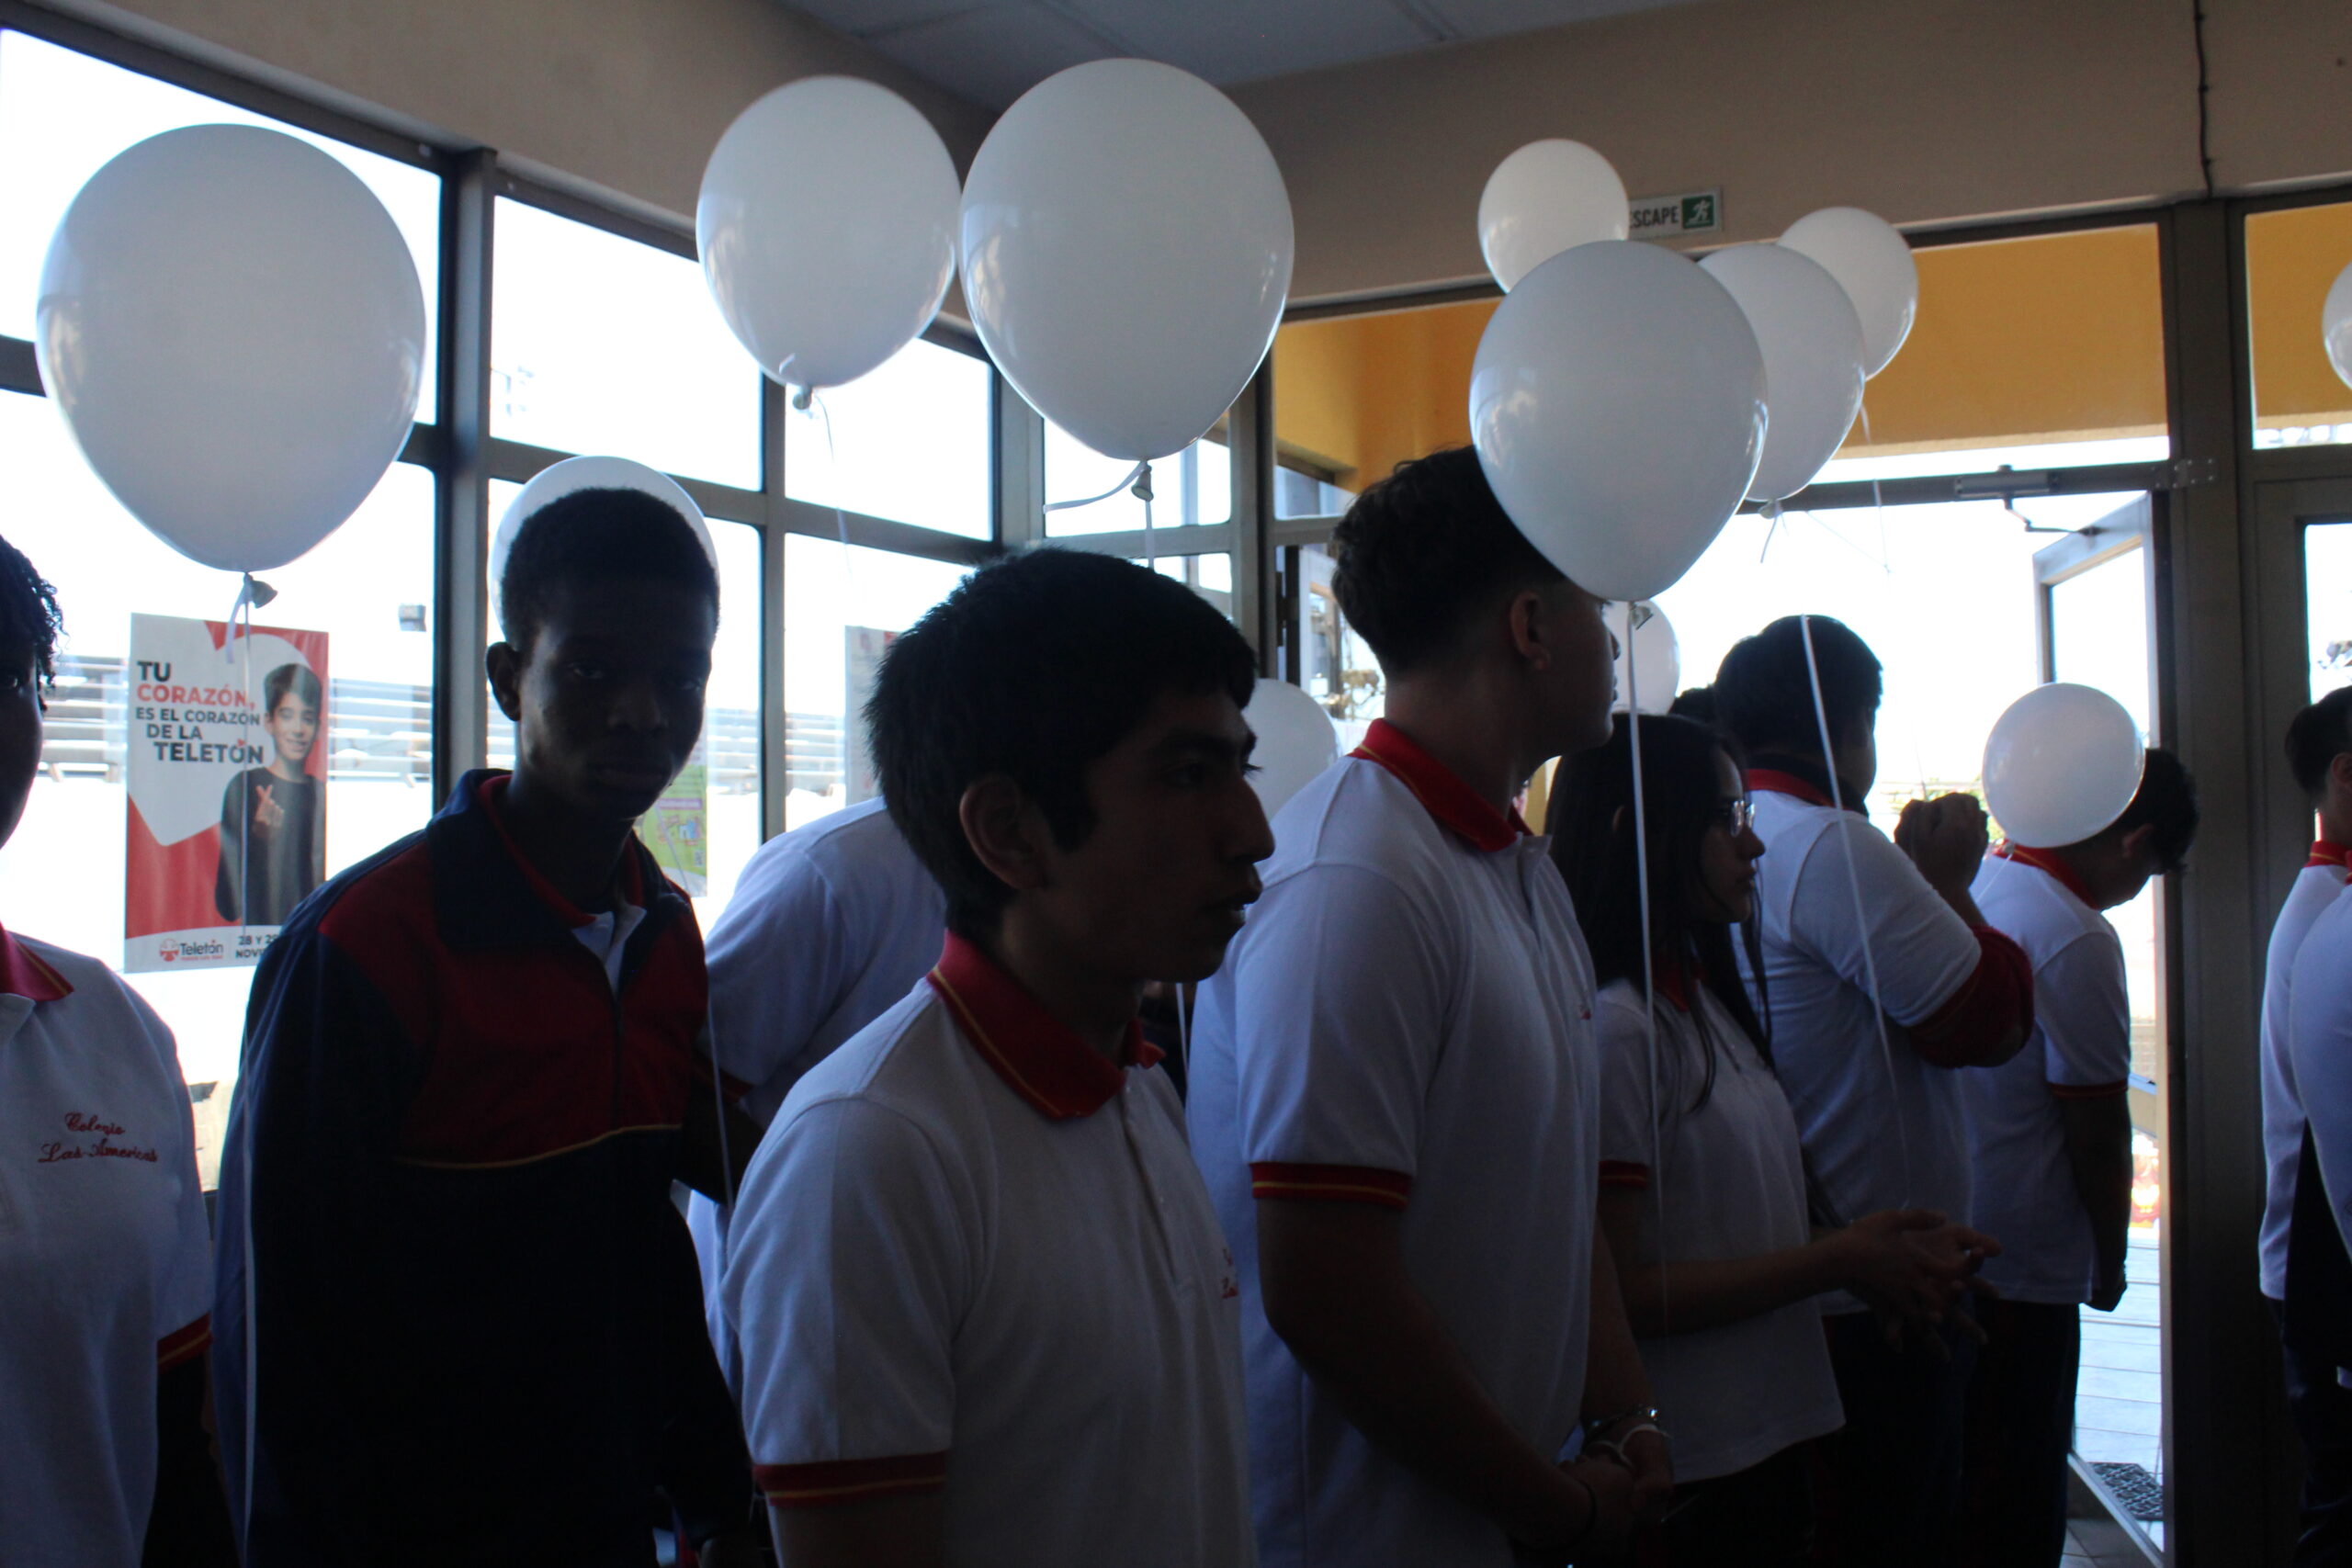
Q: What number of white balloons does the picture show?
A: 12